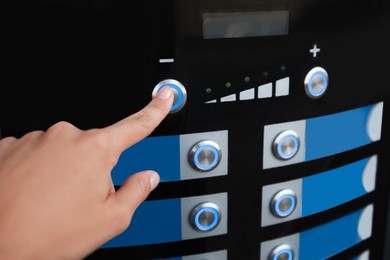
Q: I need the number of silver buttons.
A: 7